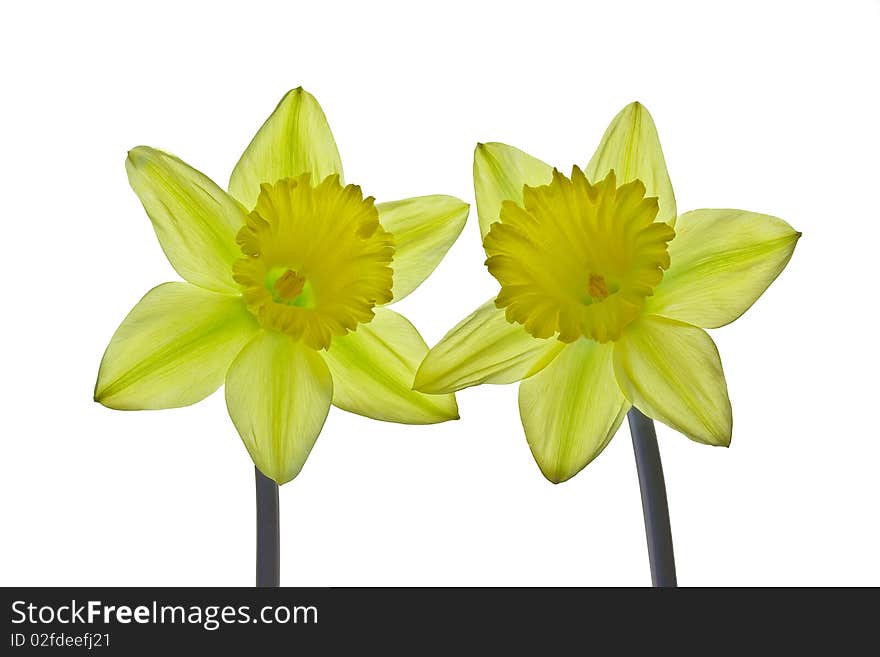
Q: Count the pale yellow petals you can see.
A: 12